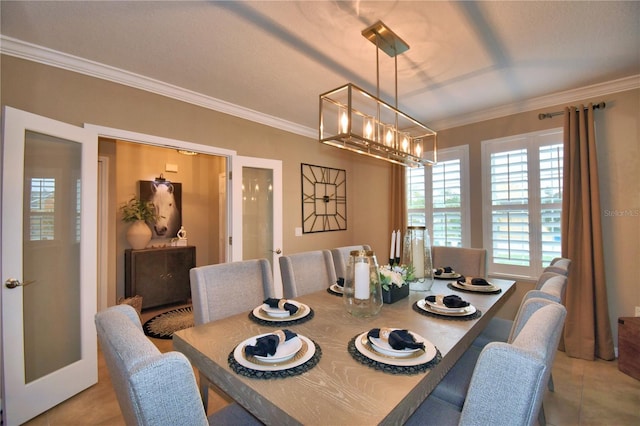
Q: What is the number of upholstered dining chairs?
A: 8